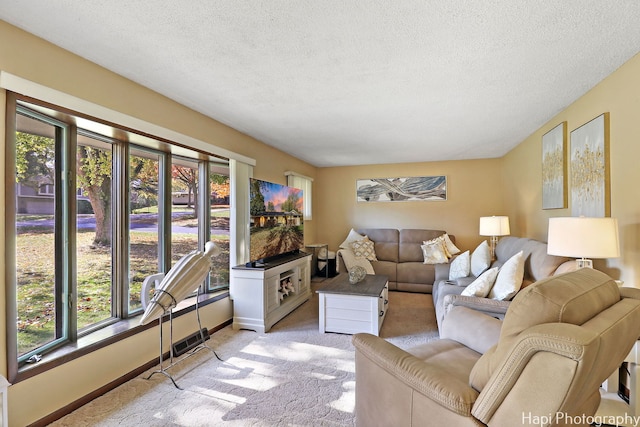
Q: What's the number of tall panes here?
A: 5